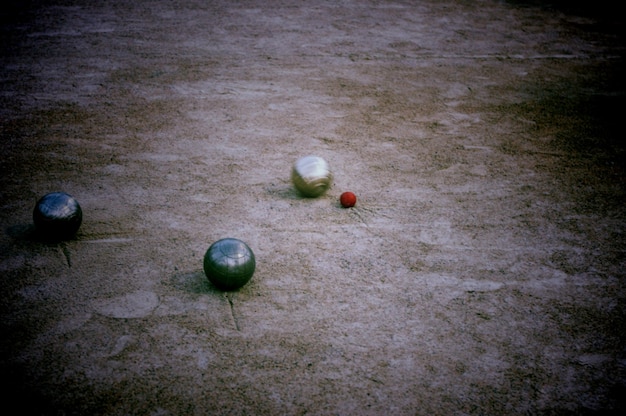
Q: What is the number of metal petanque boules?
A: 3